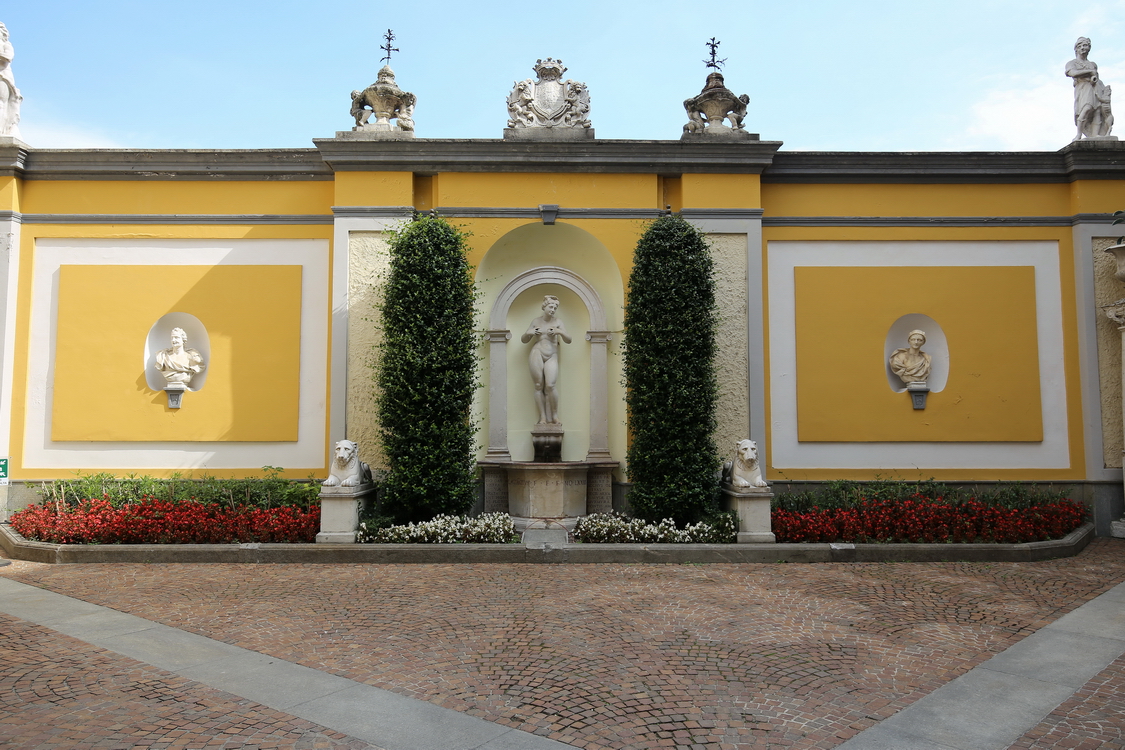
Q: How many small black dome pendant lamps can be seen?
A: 0